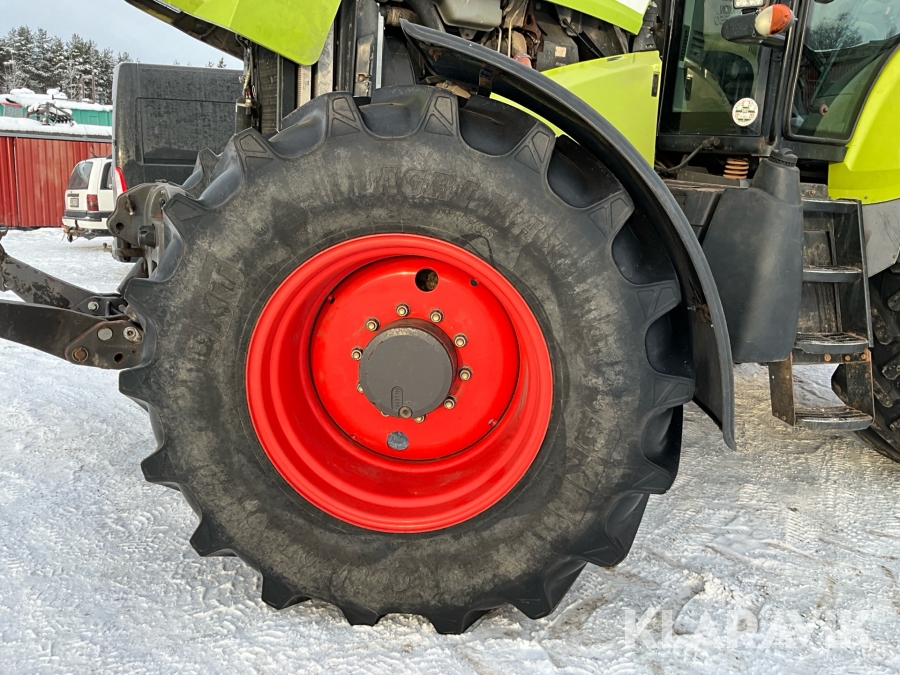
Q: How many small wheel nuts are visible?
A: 10